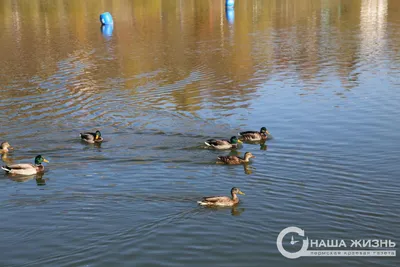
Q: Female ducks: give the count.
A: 3